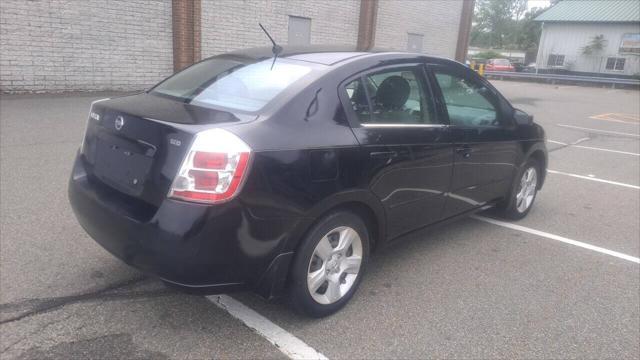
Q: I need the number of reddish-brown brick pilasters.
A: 3